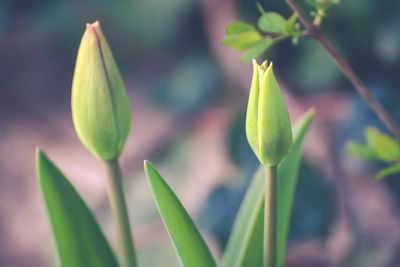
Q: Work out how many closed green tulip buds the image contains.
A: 2